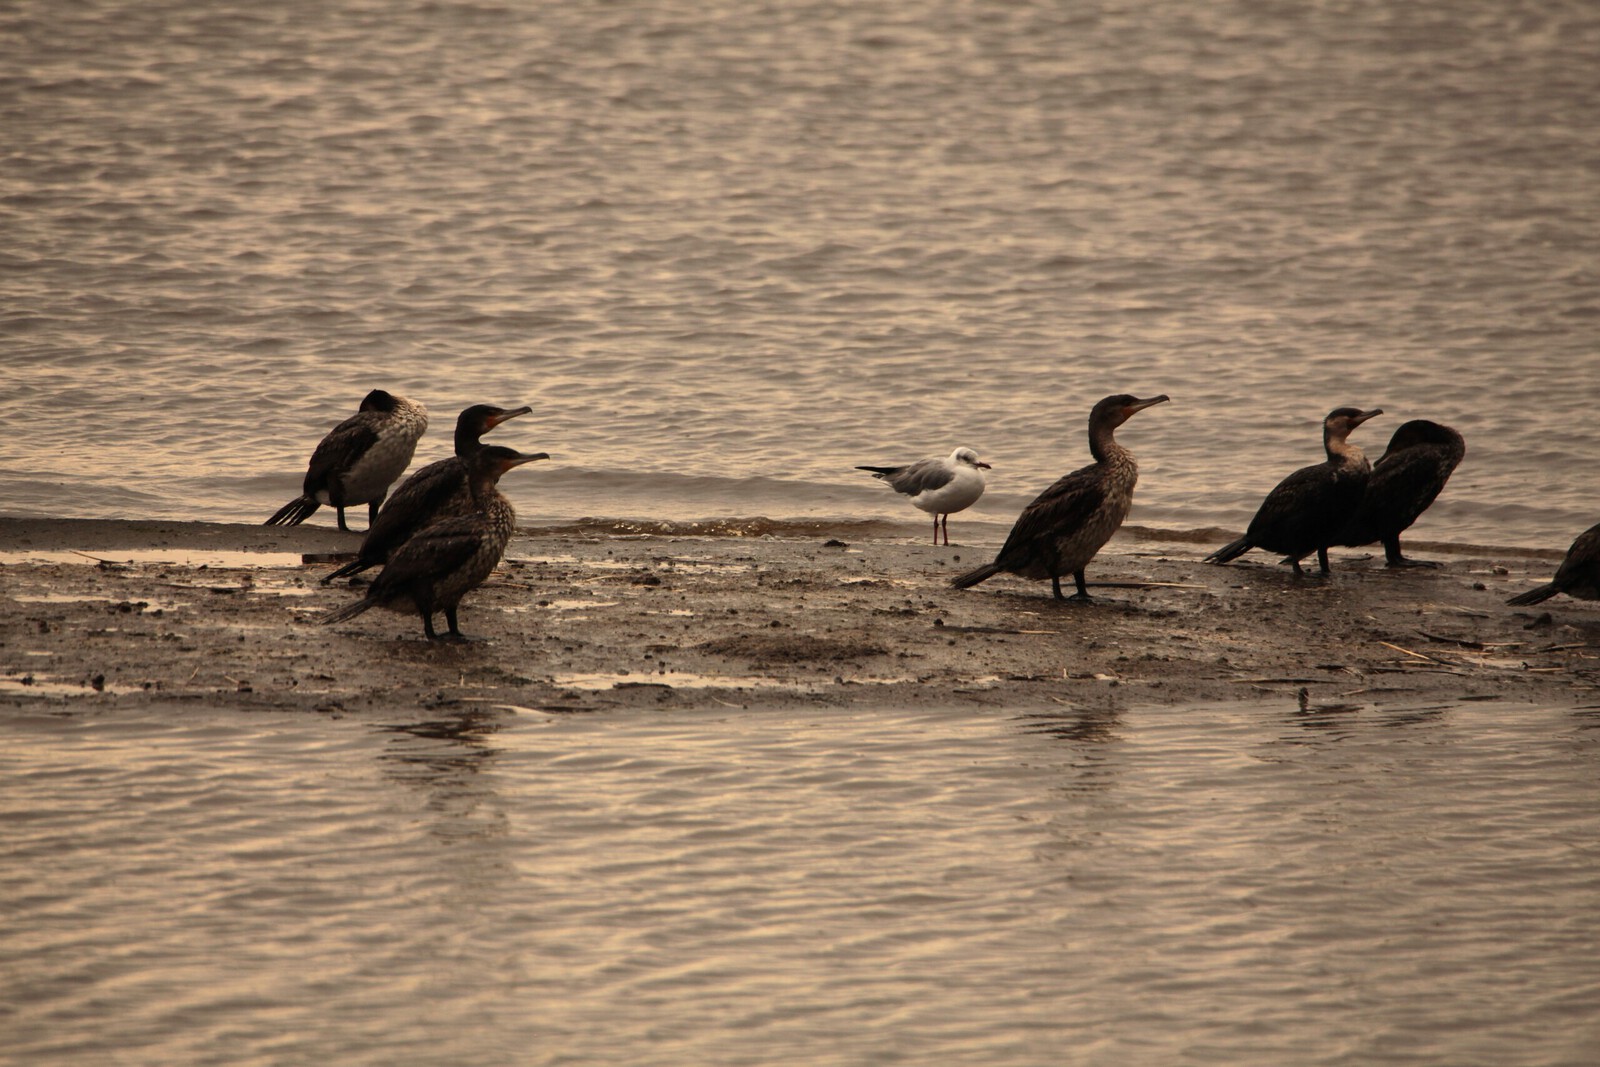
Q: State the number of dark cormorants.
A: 7